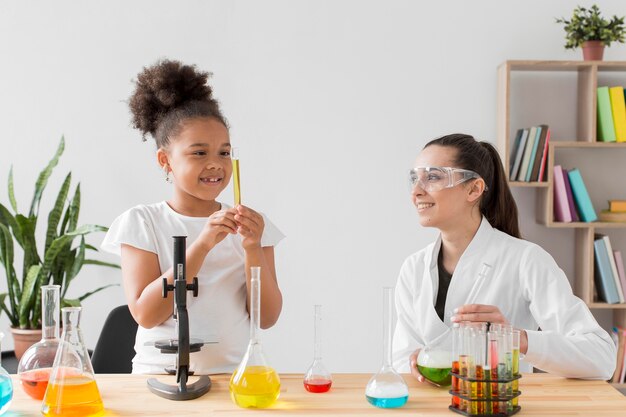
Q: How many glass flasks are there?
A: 7